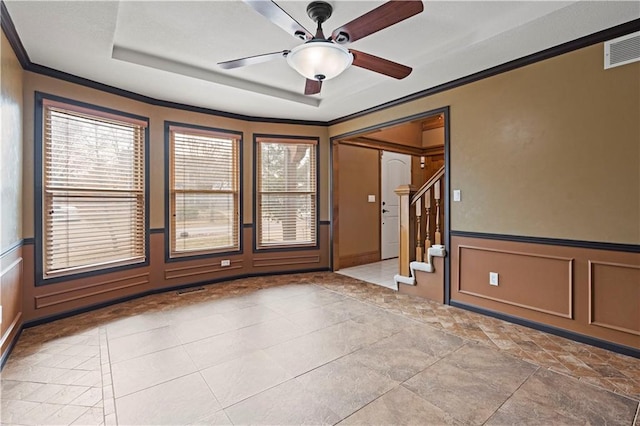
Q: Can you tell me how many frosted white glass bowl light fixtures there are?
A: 1